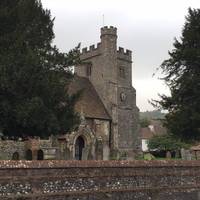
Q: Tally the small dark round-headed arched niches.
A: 3